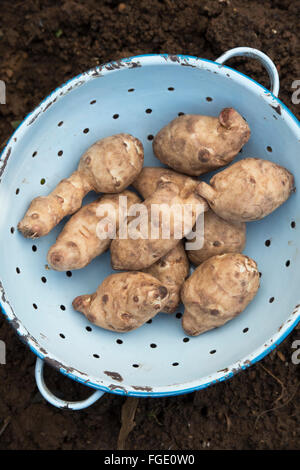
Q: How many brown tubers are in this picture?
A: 10